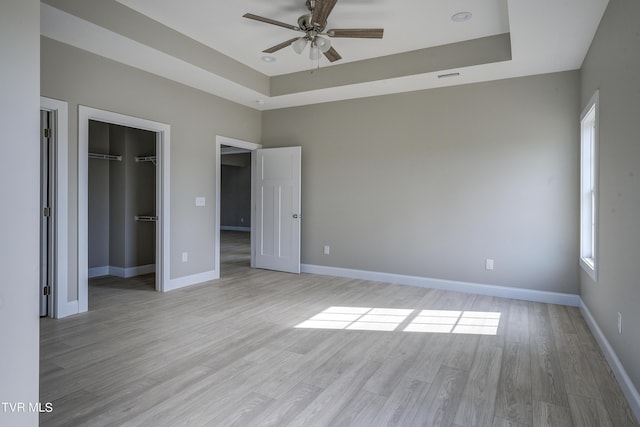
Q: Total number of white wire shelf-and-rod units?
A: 3